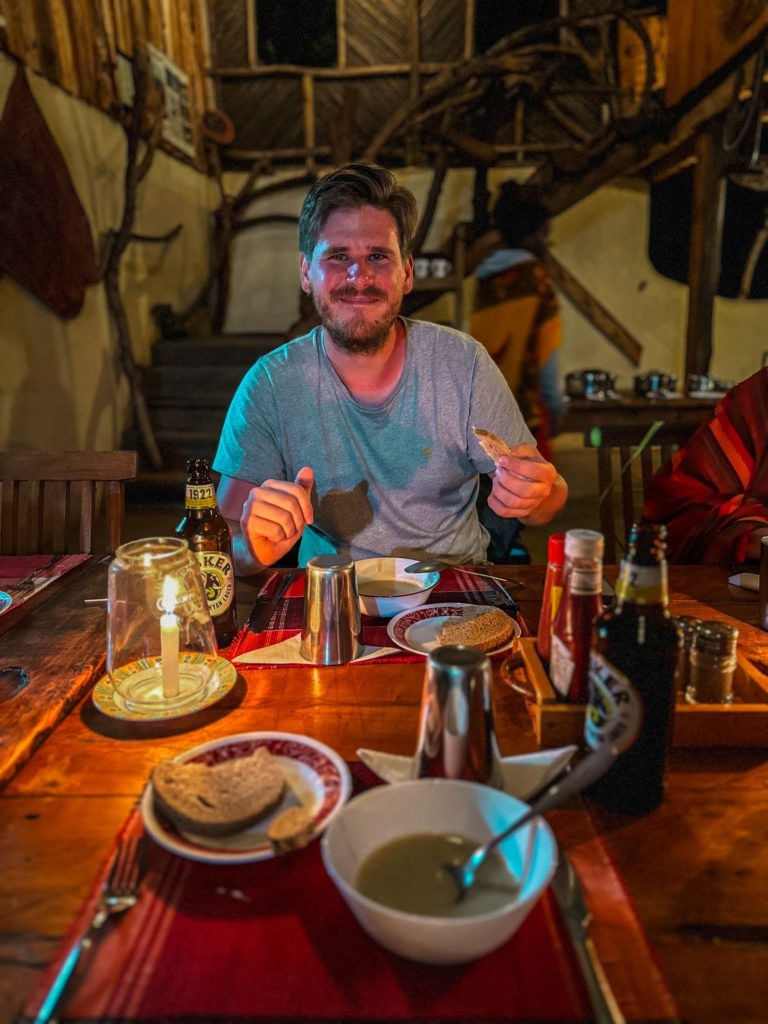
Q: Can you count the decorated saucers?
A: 3